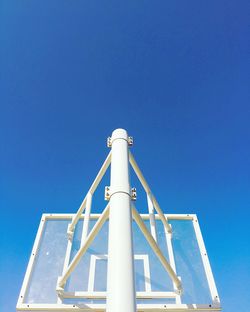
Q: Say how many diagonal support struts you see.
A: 4